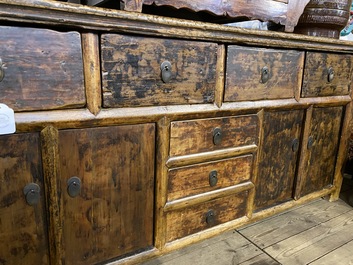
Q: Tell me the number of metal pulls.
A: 11